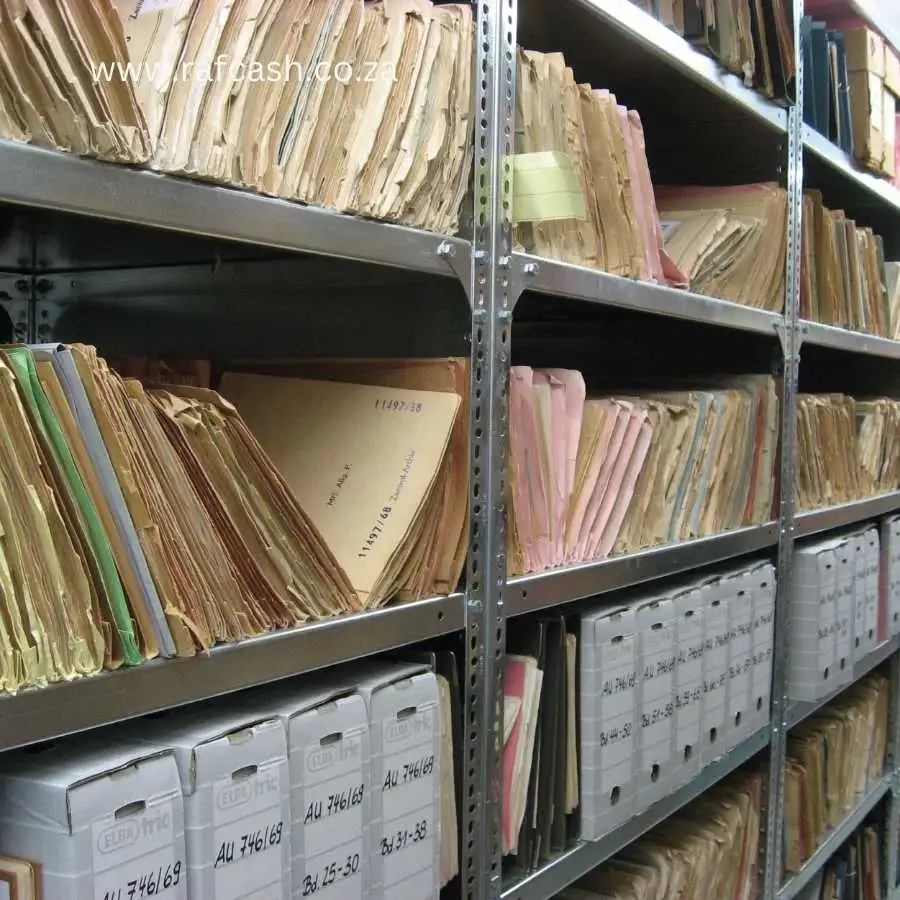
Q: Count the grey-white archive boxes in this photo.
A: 15